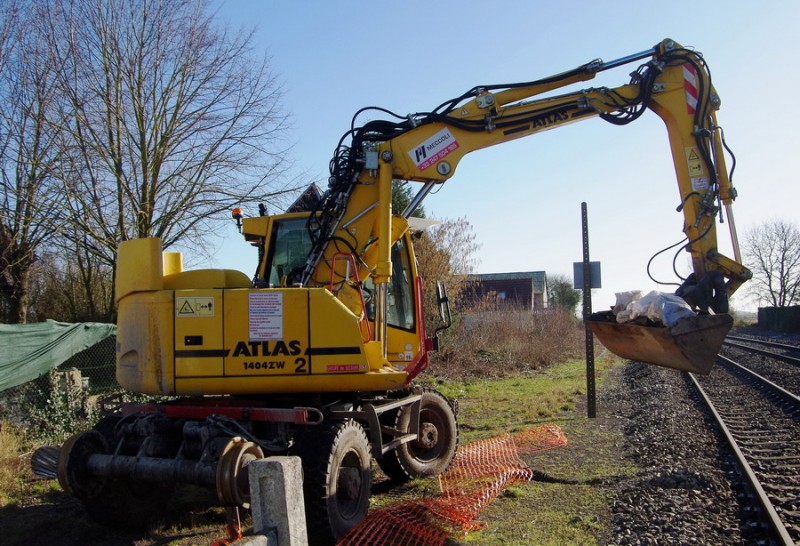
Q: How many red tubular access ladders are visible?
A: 1